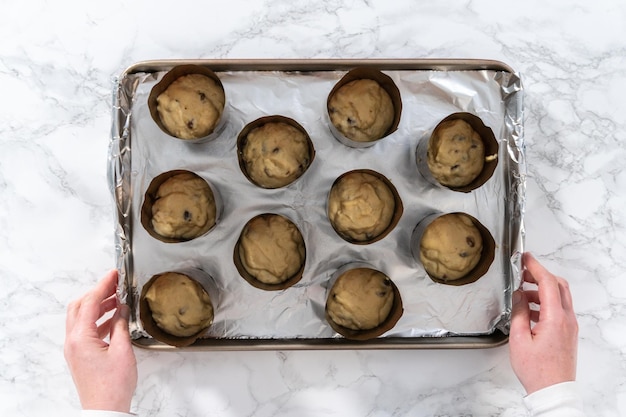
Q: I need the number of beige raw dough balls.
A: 10